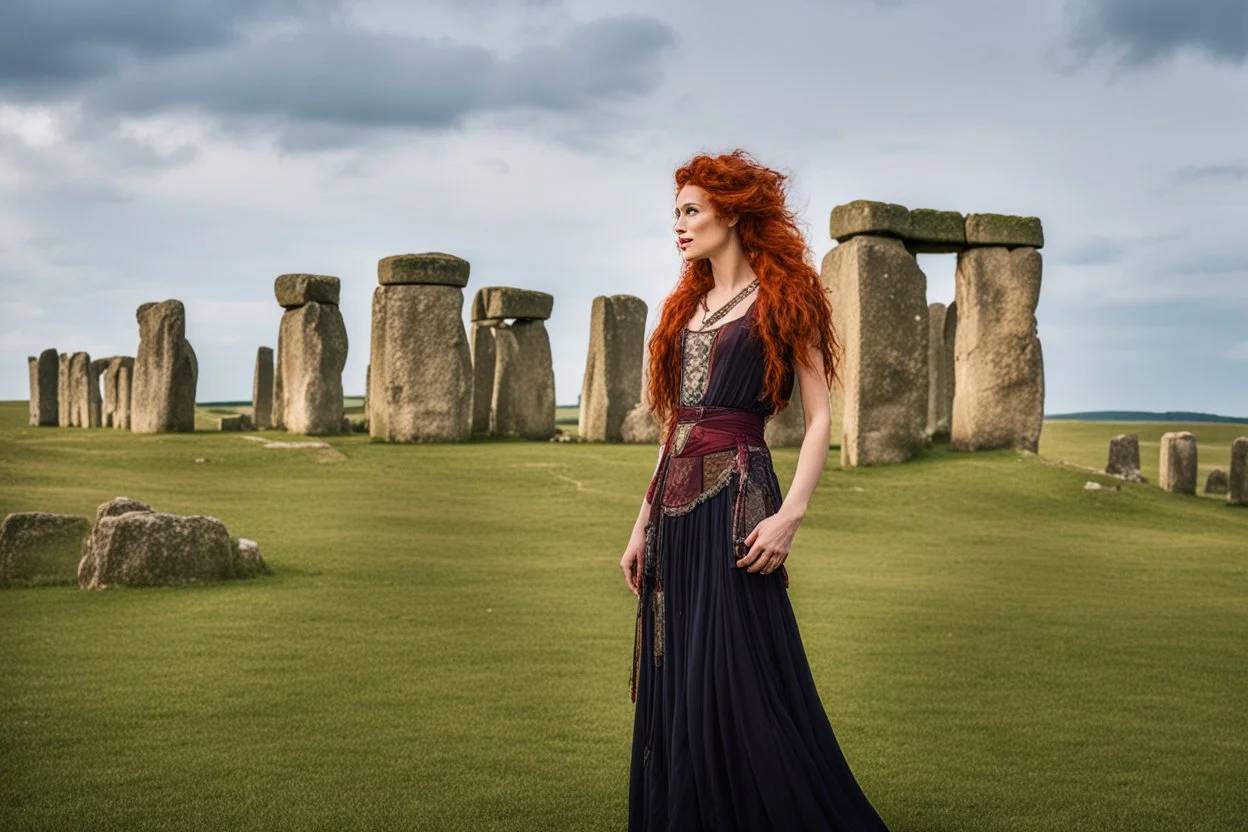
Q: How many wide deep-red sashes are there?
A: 1